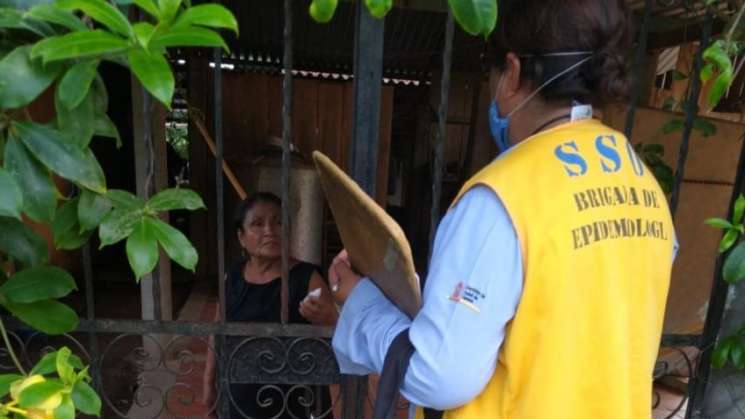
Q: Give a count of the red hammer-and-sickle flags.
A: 0